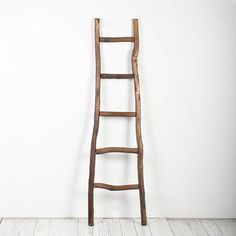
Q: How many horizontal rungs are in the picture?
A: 5